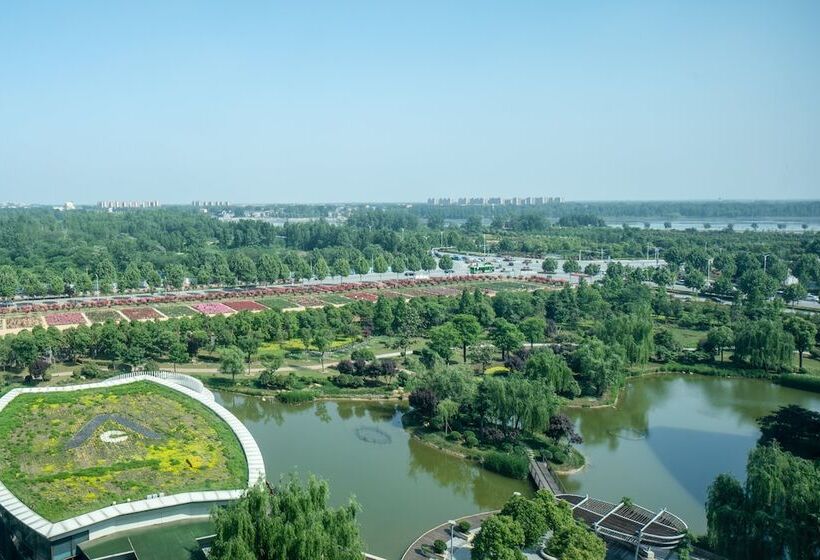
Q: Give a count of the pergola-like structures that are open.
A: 1